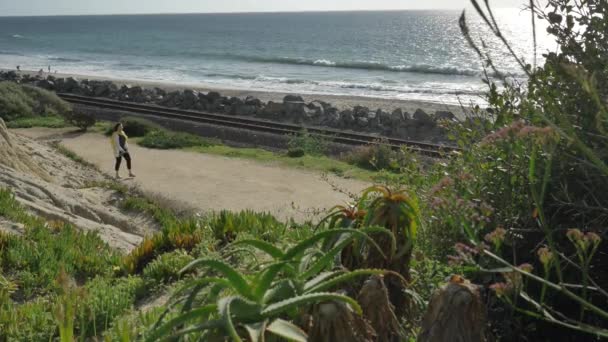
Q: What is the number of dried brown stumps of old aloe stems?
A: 3